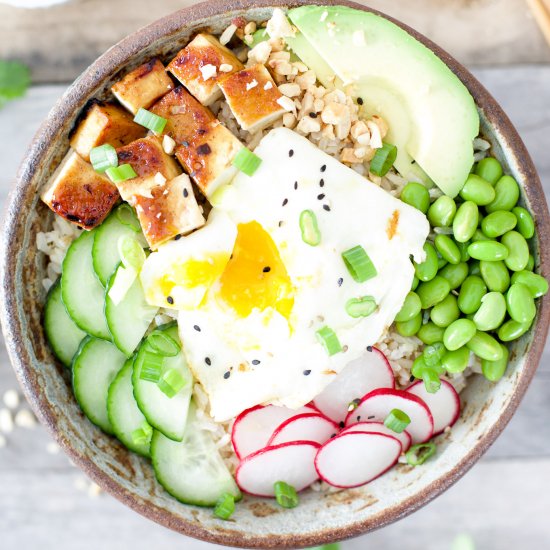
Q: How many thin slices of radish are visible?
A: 8